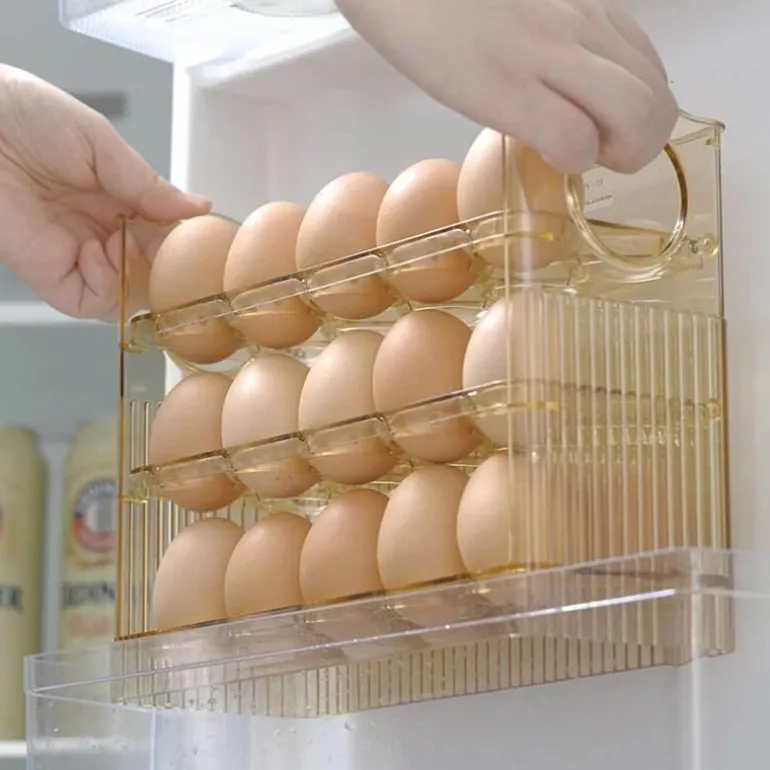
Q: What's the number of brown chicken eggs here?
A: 15